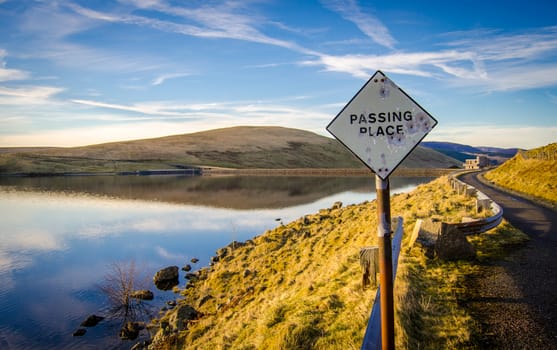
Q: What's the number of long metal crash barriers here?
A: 2